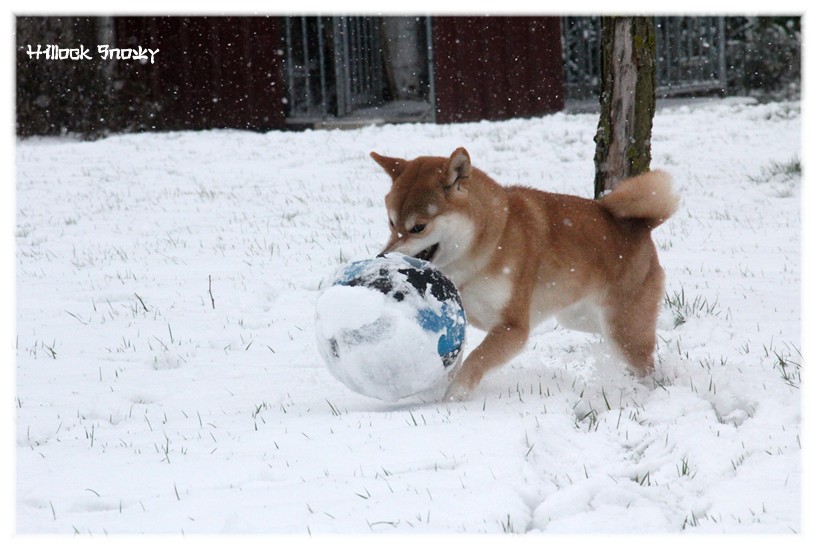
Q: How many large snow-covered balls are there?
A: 1